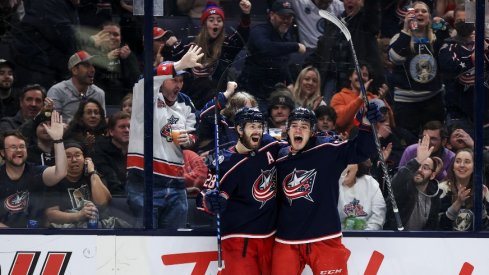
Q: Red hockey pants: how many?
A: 2